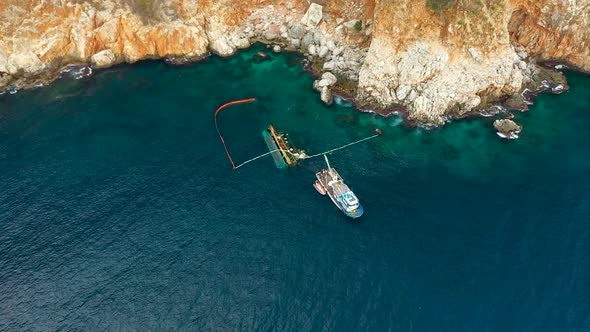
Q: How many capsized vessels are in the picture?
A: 1